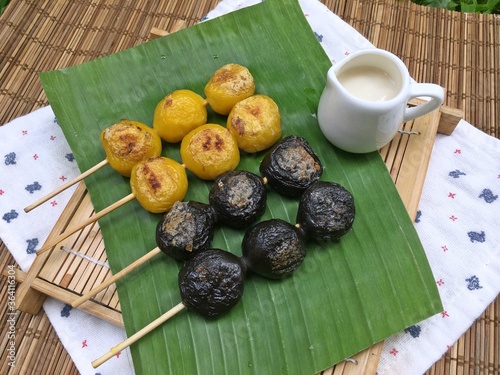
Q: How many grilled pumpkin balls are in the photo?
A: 6